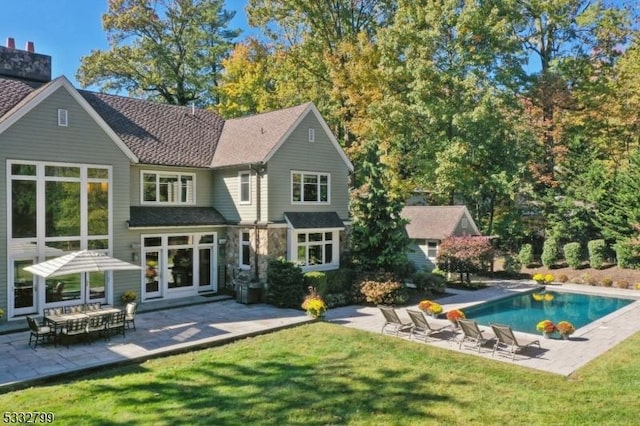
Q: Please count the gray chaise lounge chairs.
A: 4